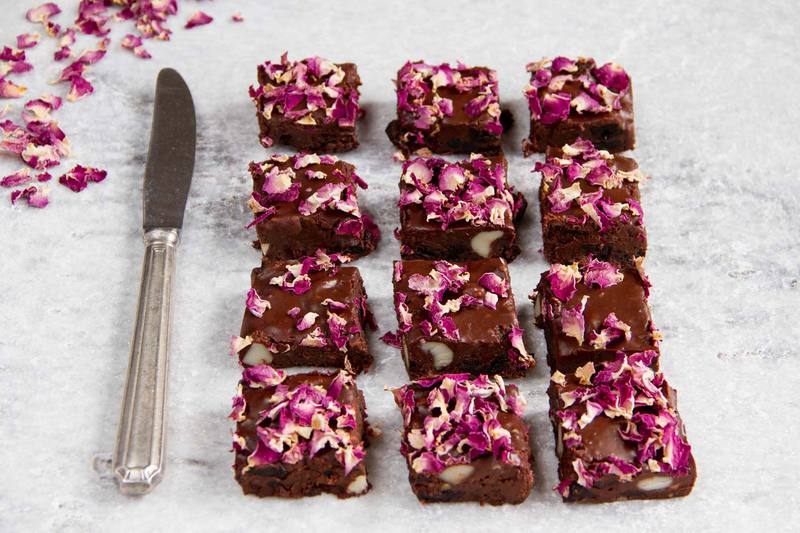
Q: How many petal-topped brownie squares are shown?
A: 12